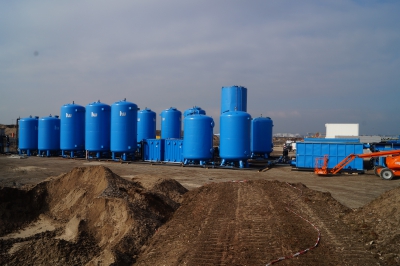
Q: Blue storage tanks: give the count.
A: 12